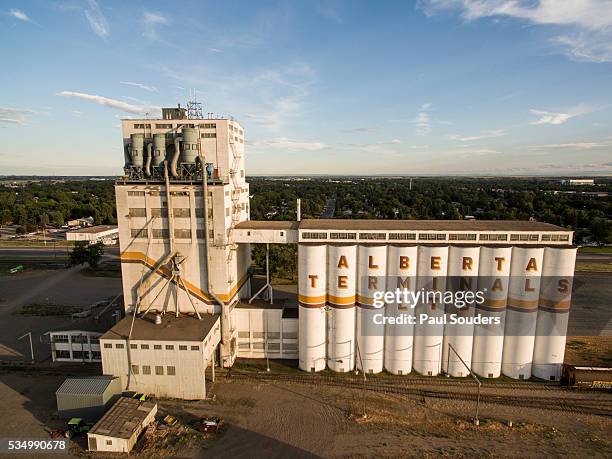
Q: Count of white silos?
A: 9